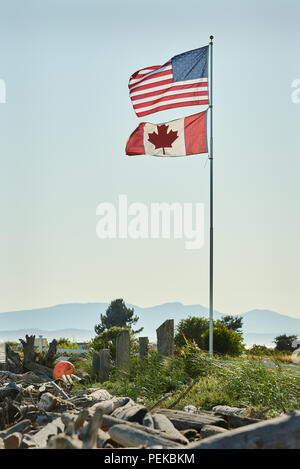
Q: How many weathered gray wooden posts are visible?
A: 5